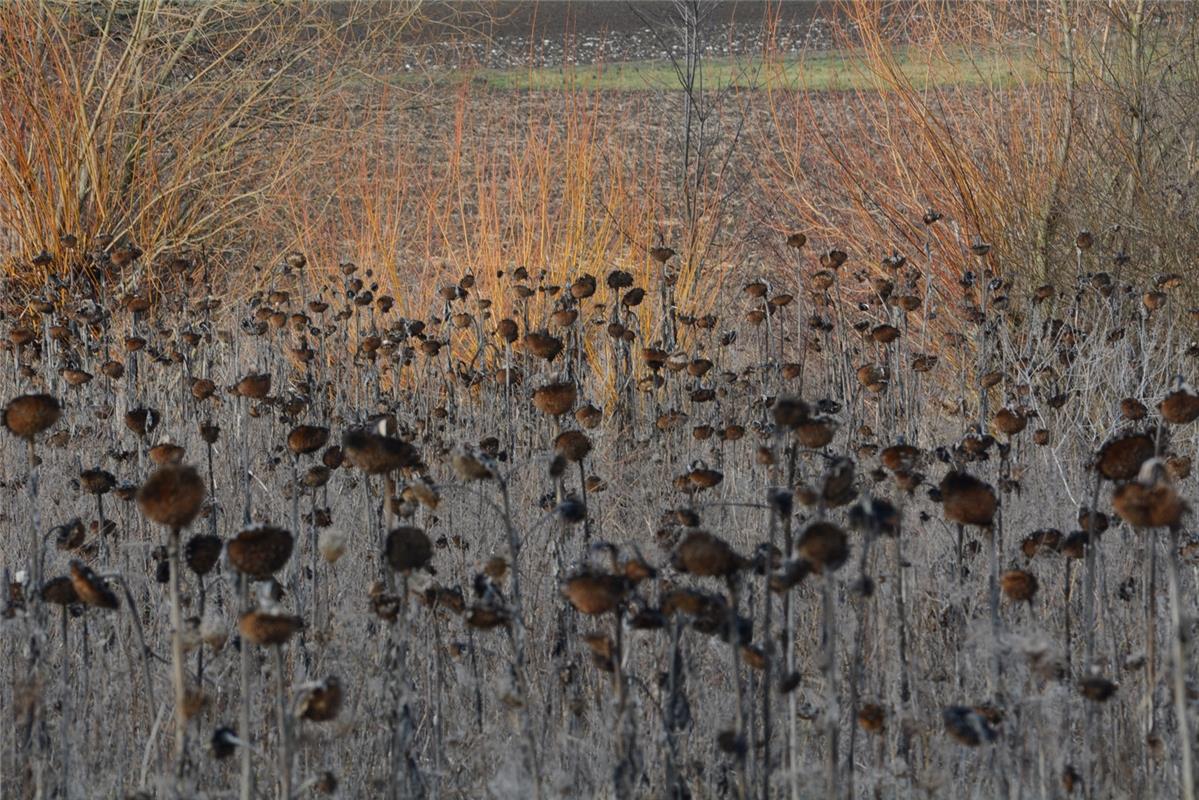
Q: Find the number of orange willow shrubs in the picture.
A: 3